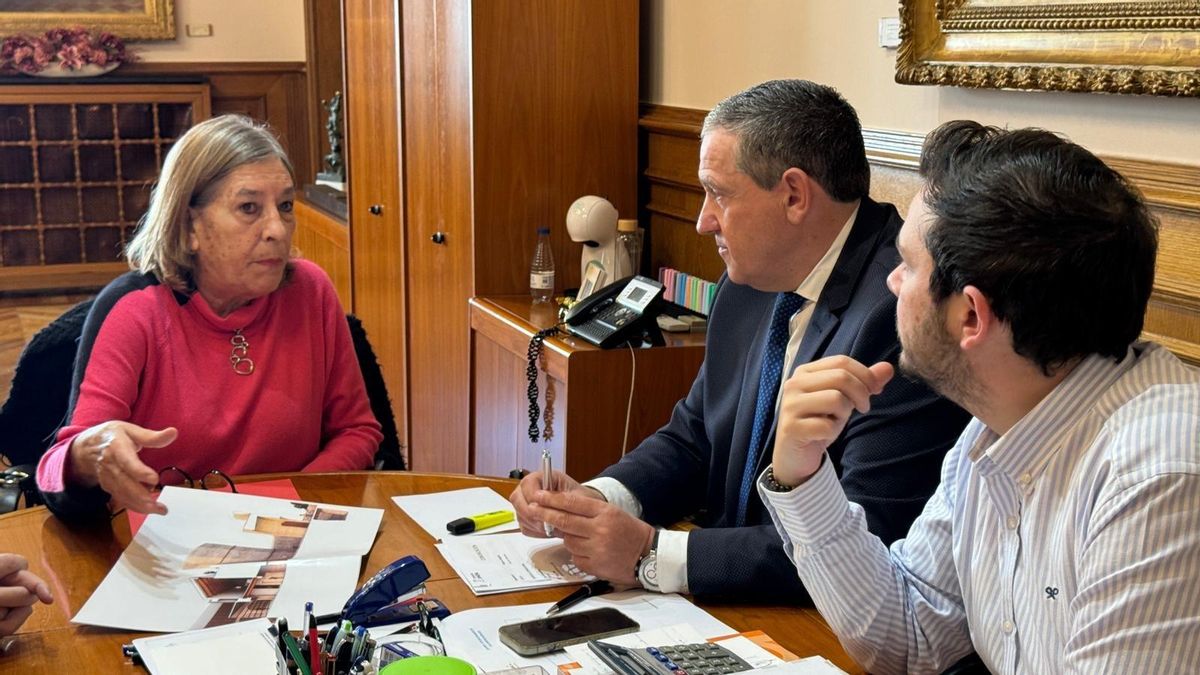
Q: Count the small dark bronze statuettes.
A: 1